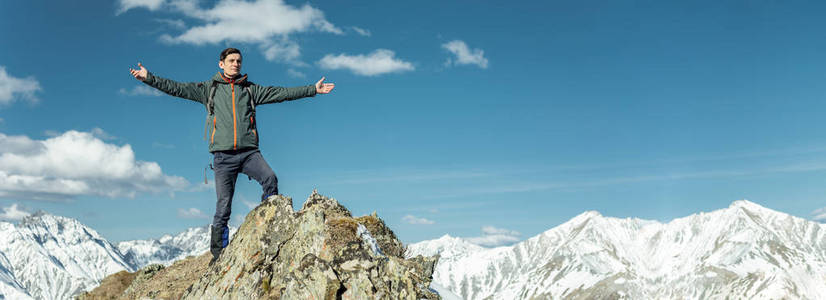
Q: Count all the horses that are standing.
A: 0